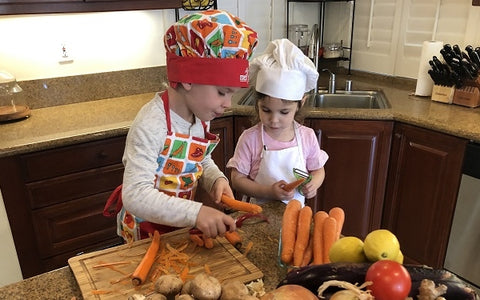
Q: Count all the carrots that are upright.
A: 5